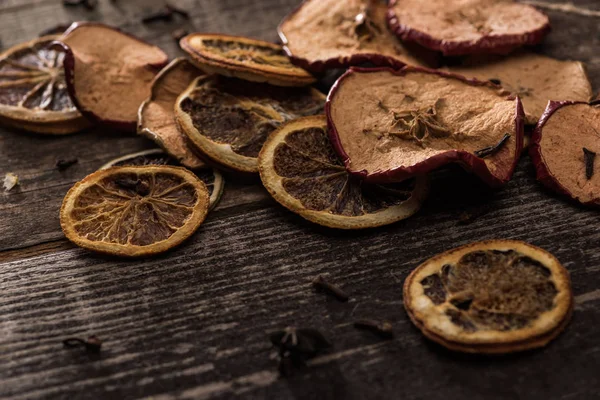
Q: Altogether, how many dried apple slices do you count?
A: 7